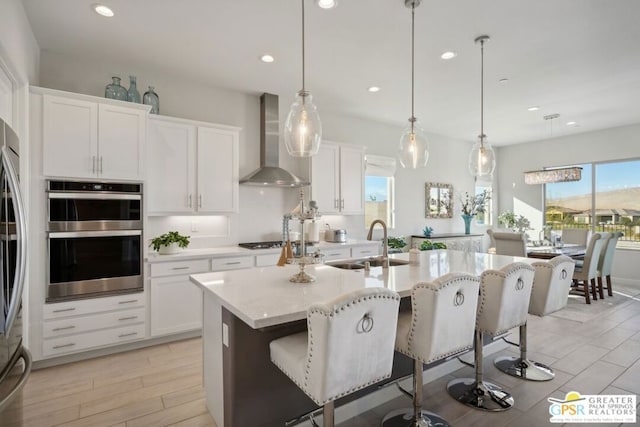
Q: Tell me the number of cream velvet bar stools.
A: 4